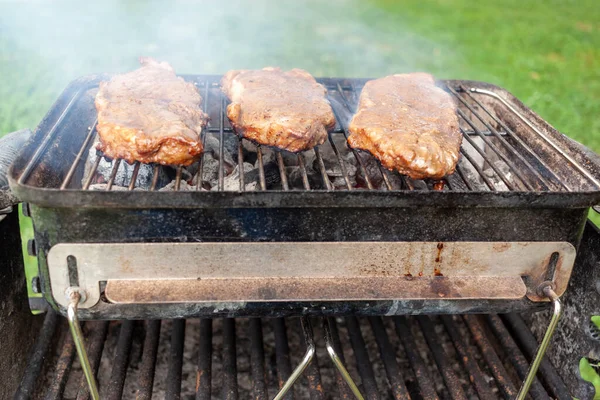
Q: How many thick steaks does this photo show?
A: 3